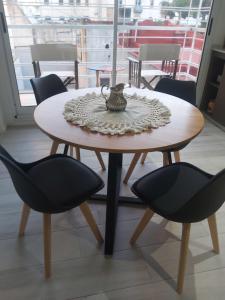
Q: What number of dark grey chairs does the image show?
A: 4